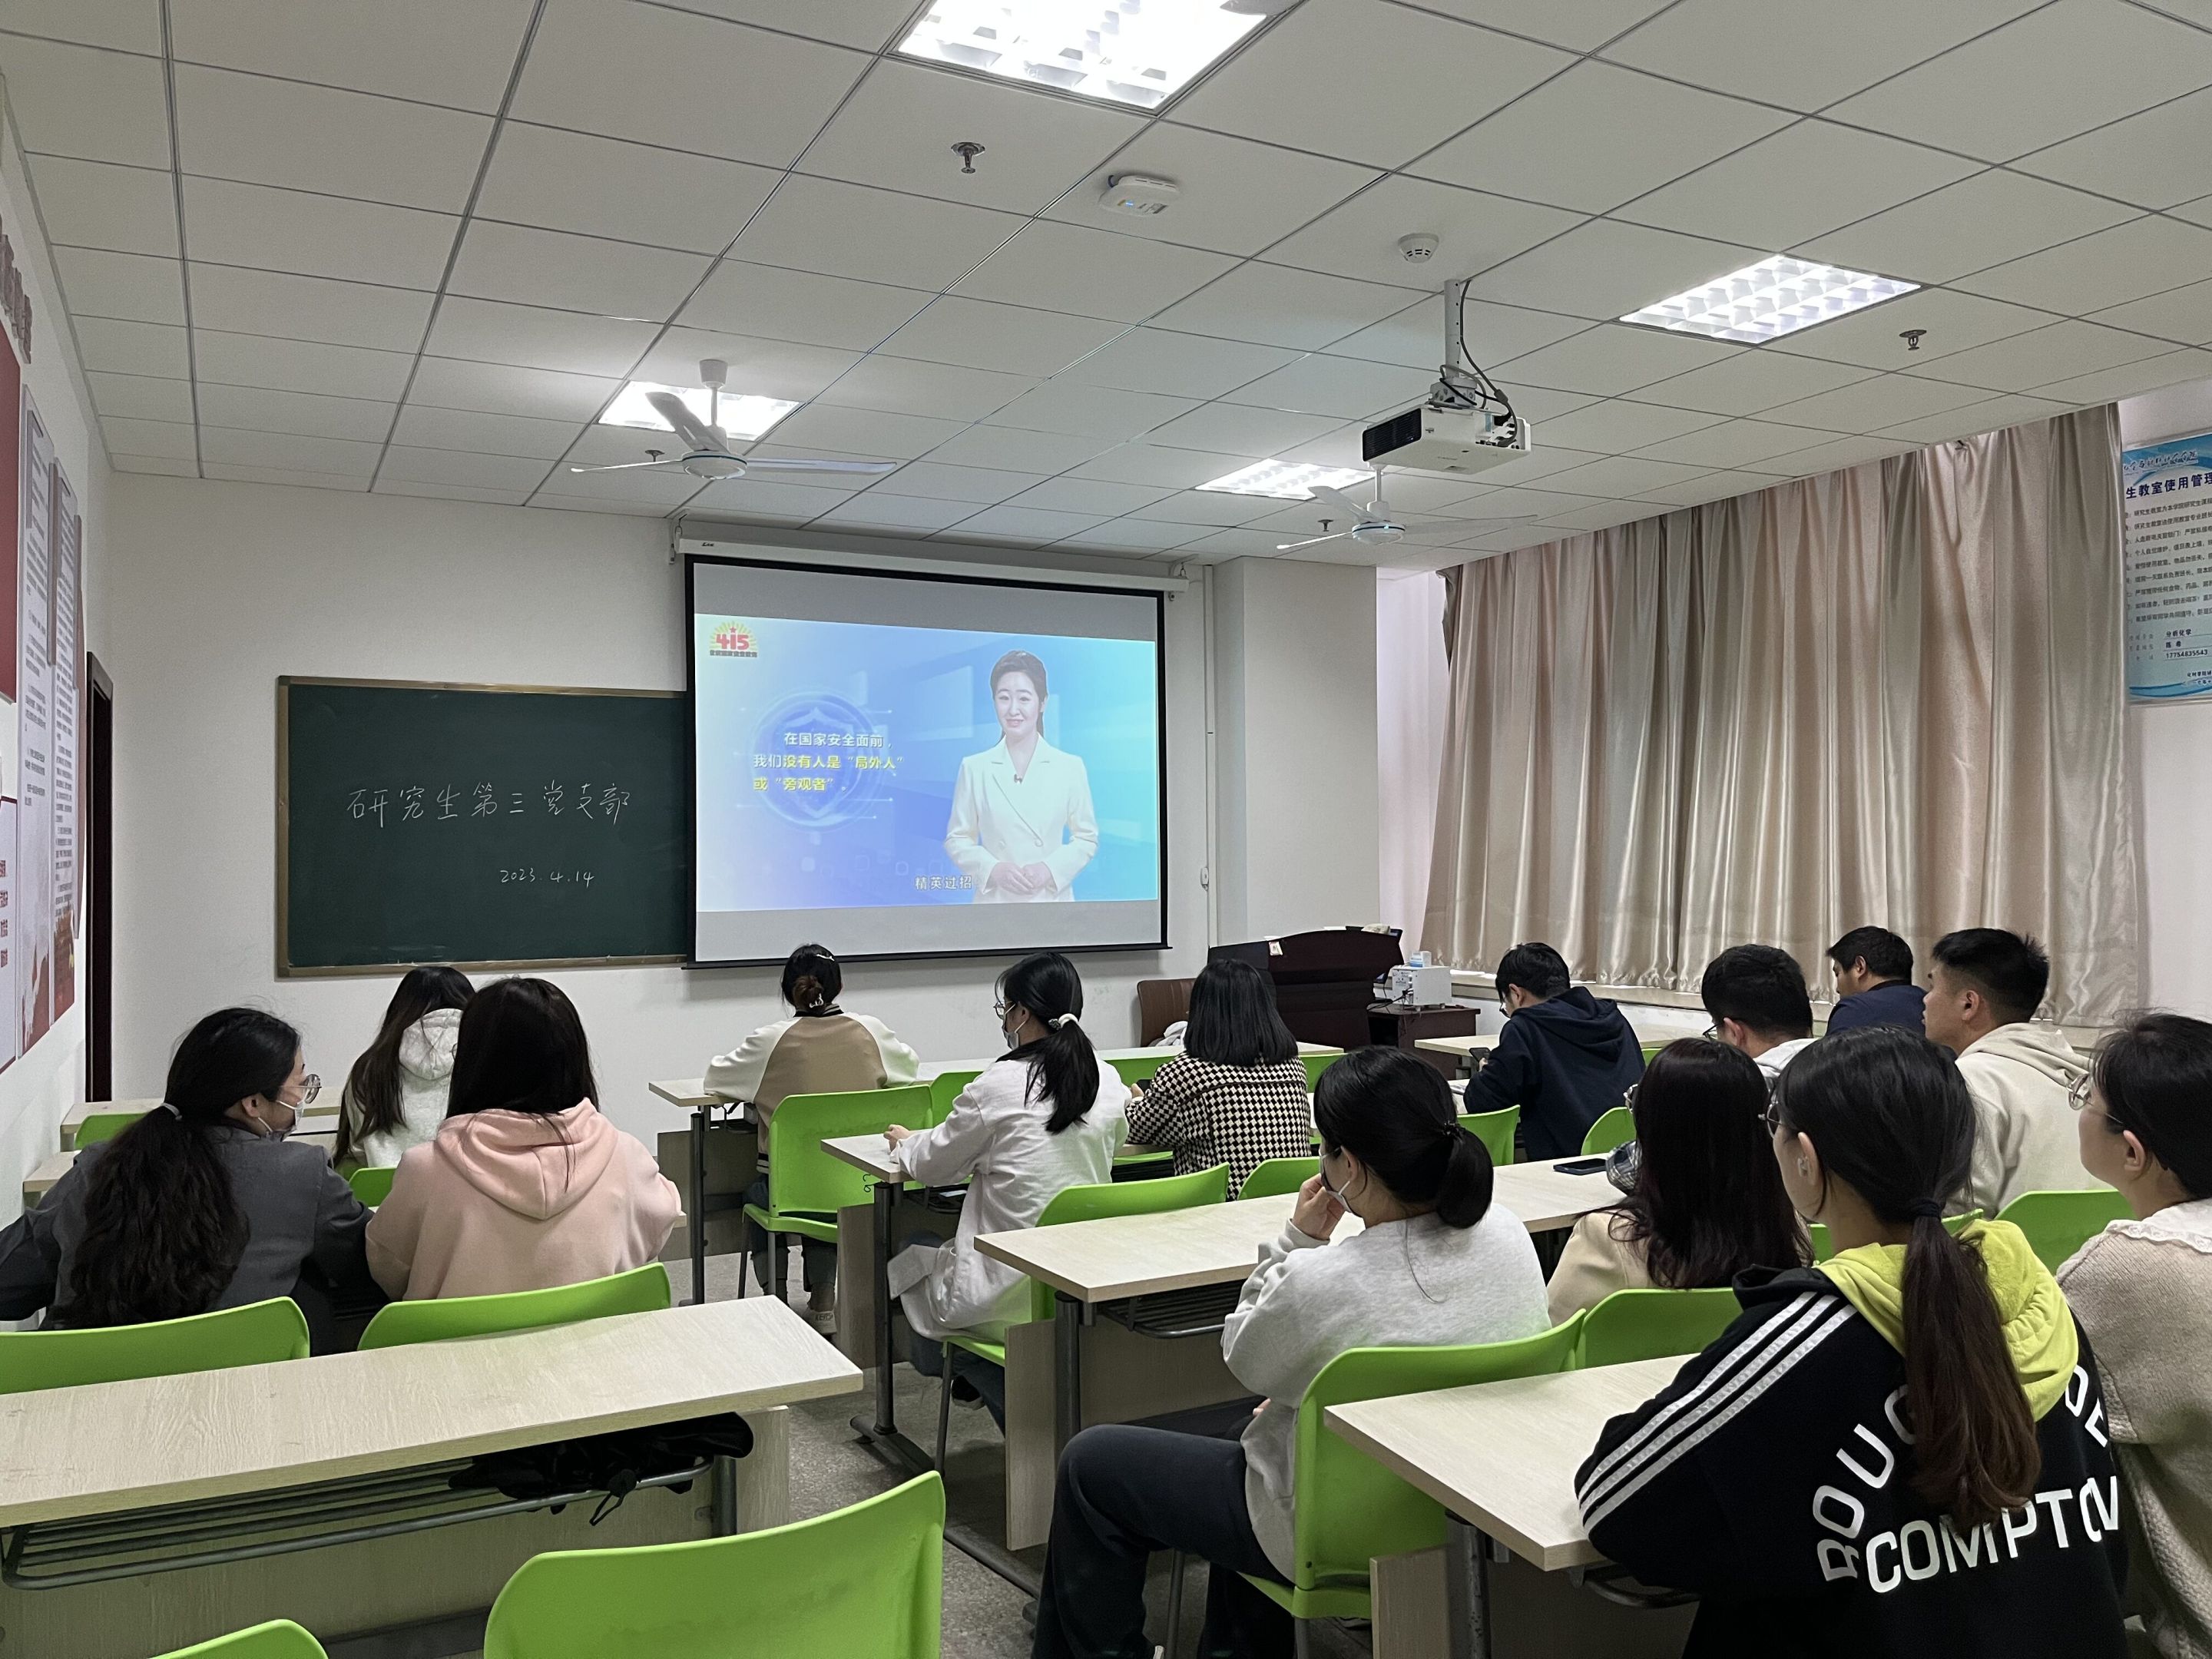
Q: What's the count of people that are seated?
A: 14